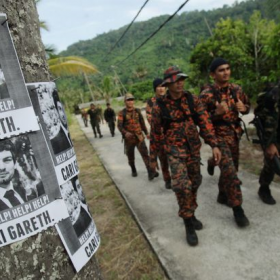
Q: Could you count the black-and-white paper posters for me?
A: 4